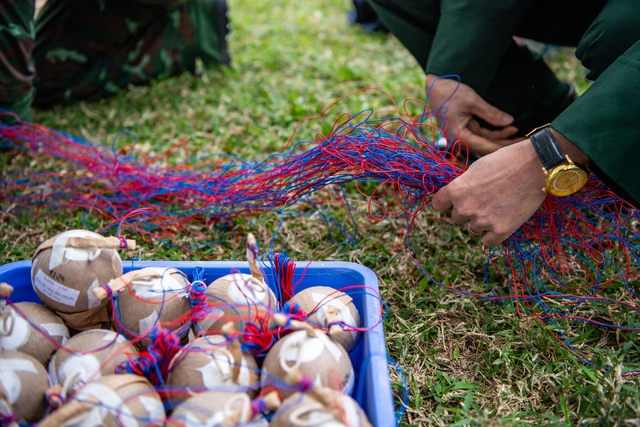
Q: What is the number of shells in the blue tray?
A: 12